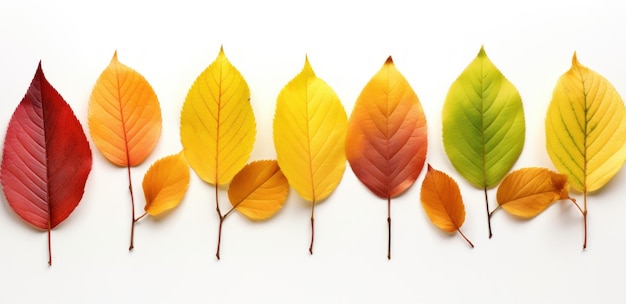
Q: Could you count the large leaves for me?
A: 7